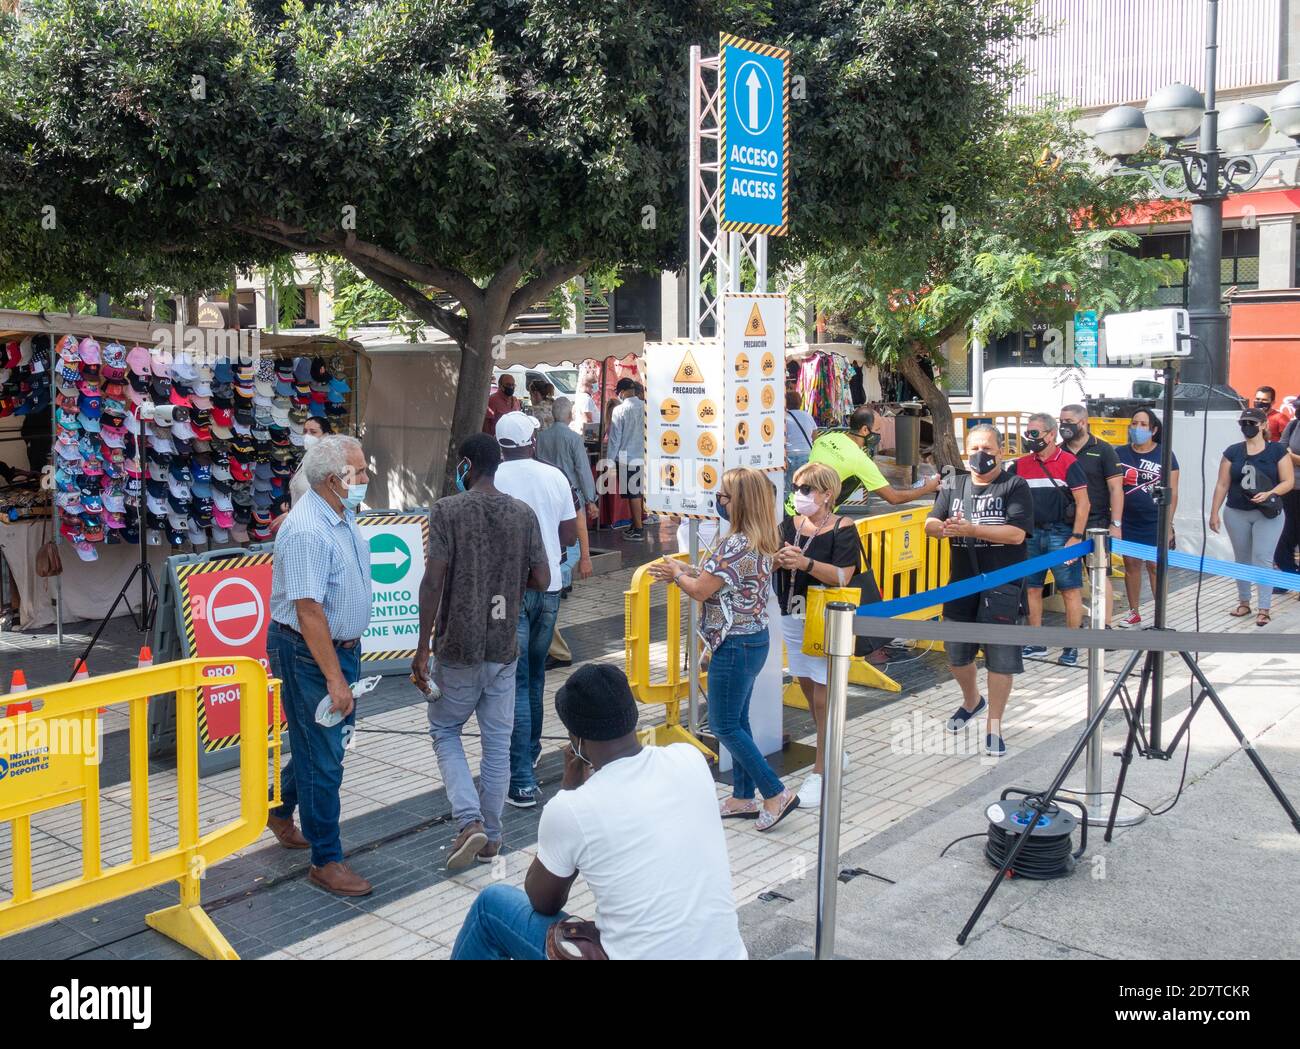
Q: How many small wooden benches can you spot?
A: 0